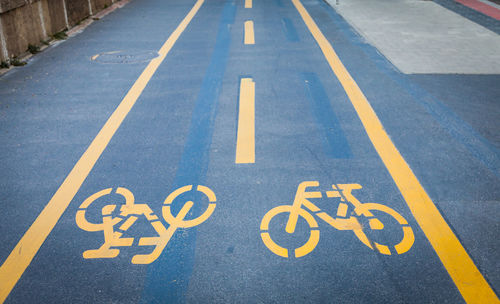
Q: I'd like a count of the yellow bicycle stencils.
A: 2